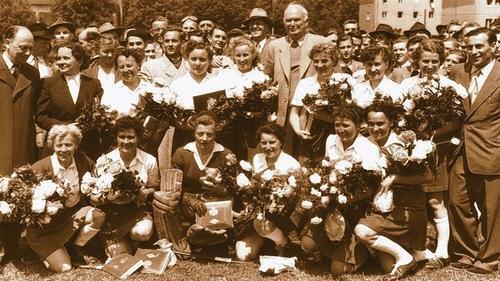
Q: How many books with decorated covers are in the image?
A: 3